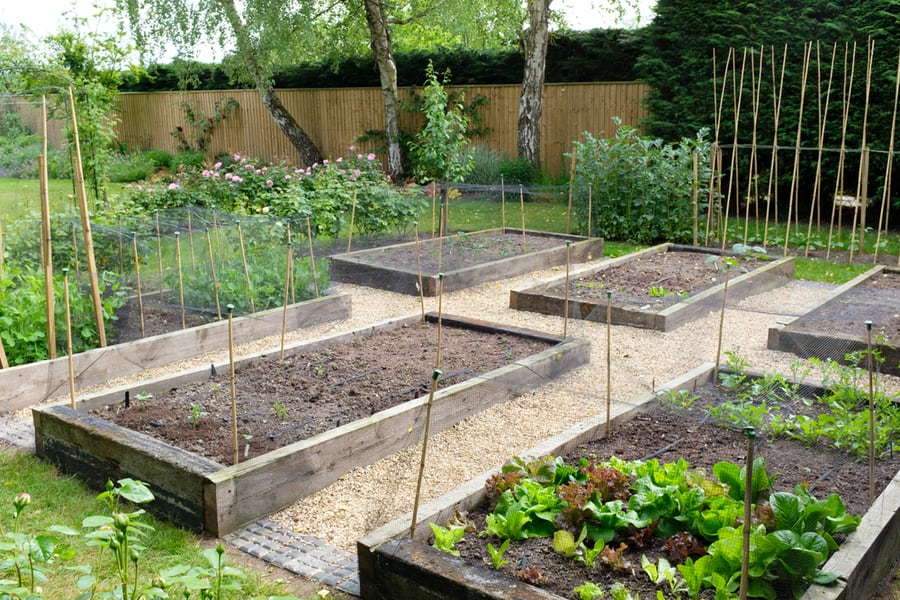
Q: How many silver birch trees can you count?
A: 3